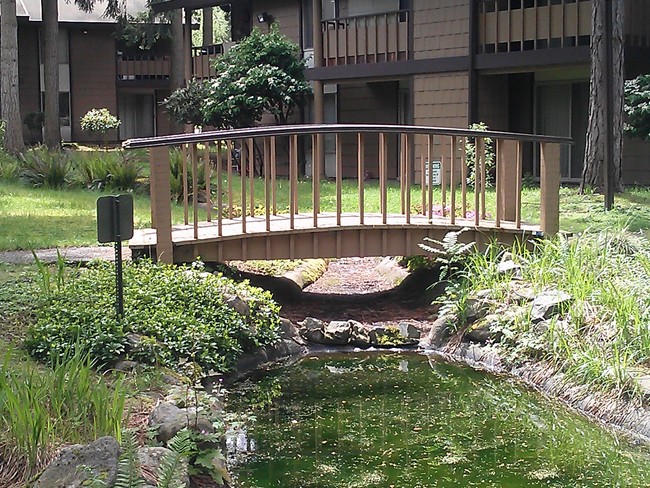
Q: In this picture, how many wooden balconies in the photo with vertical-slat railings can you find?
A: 4